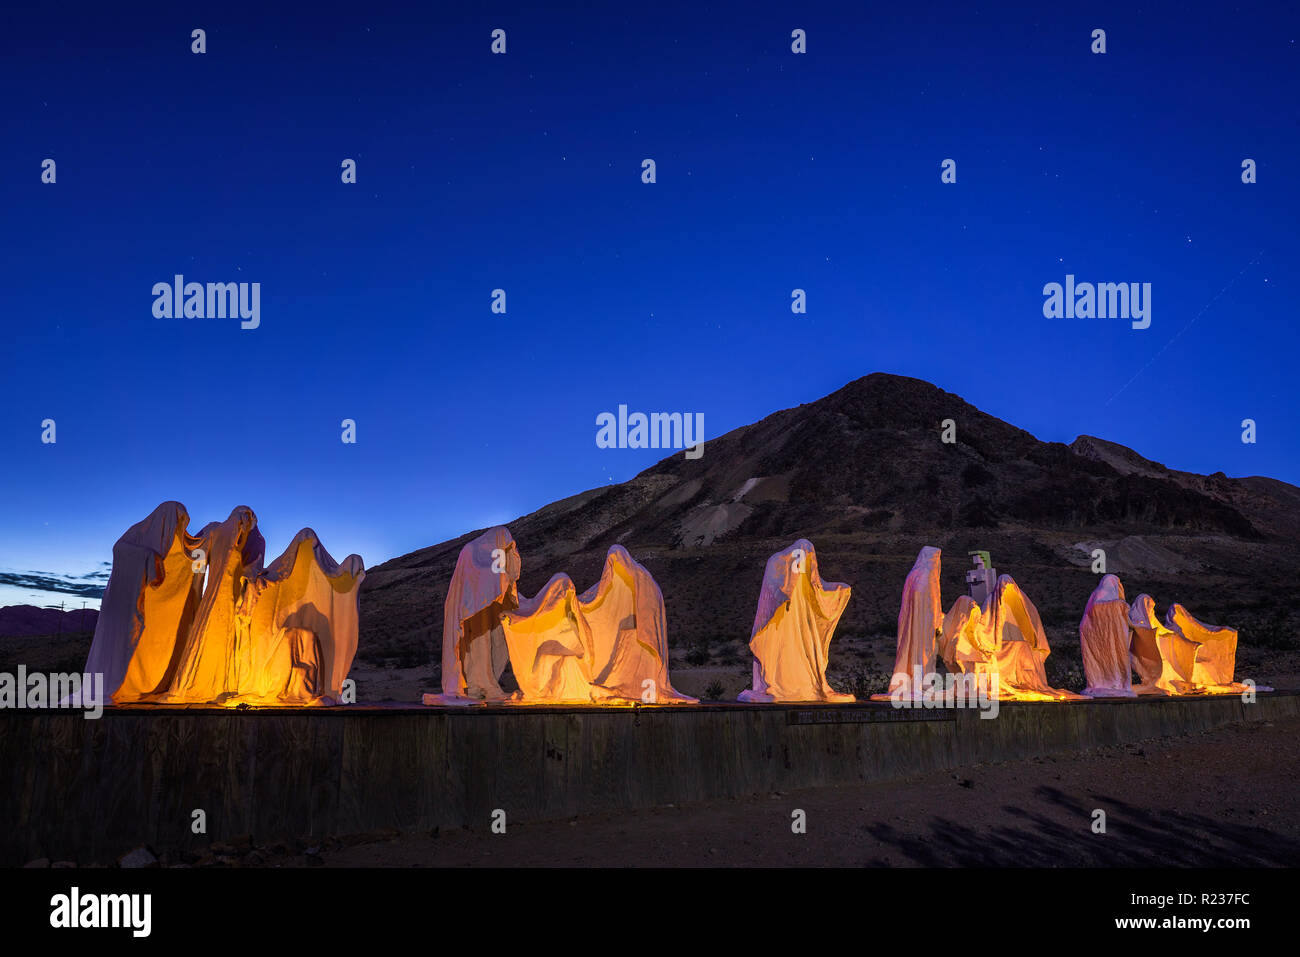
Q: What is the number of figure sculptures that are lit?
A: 13